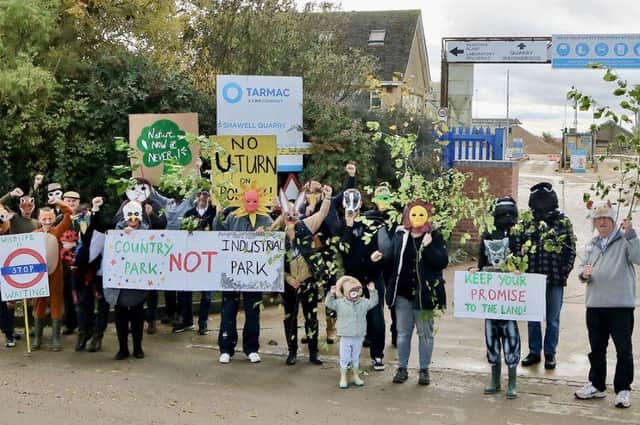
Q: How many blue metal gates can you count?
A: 1